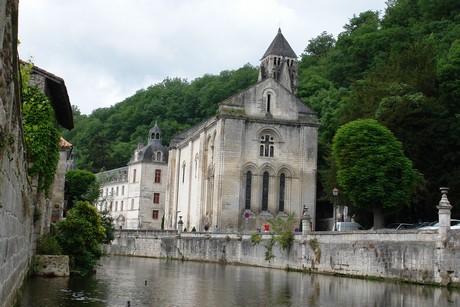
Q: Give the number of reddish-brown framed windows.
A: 3